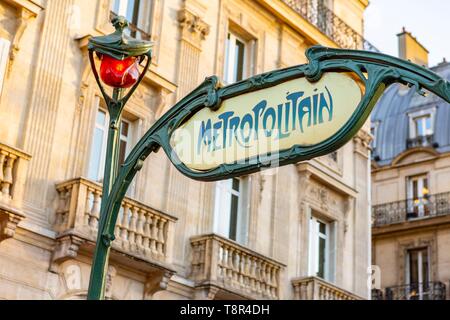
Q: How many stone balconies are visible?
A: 4